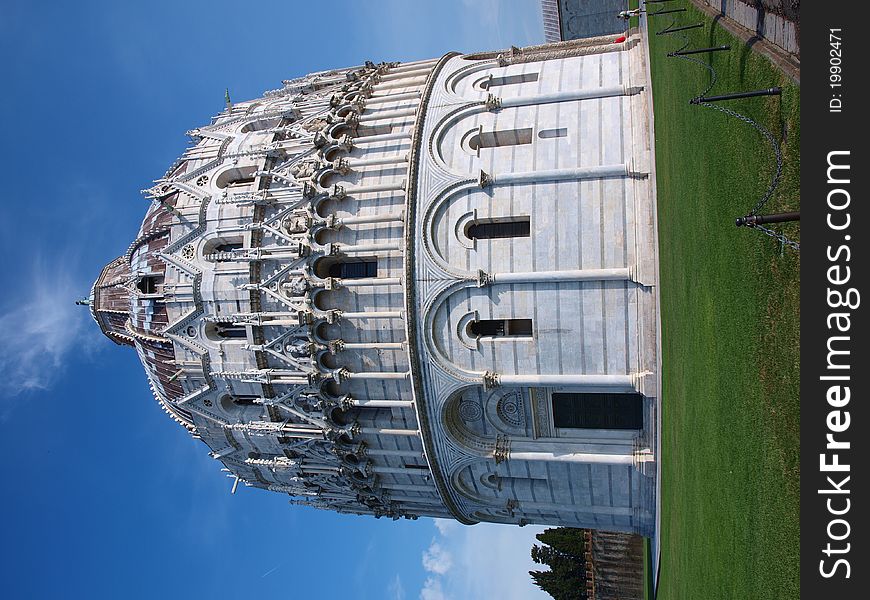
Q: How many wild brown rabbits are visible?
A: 0